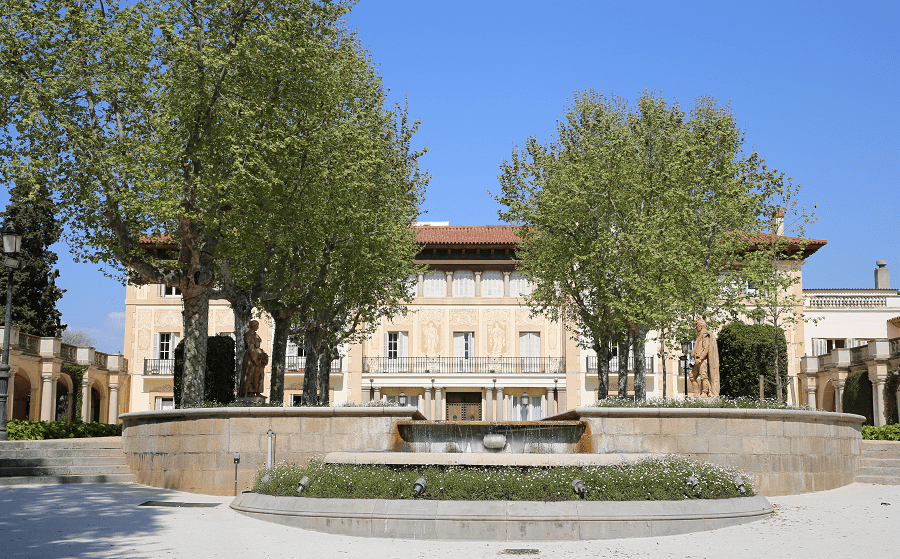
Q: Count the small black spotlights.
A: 6